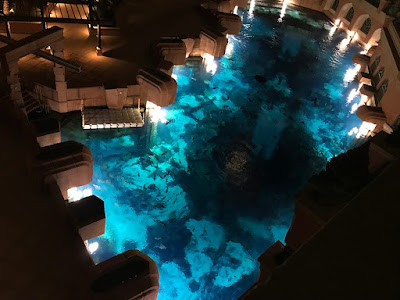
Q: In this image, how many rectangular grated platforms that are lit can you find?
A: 1